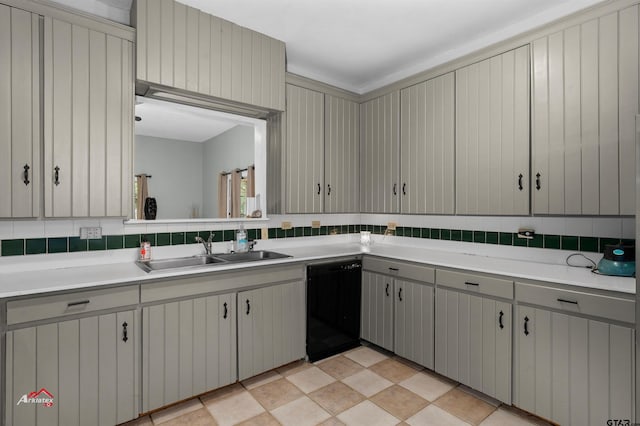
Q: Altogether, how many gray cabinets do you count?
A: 15